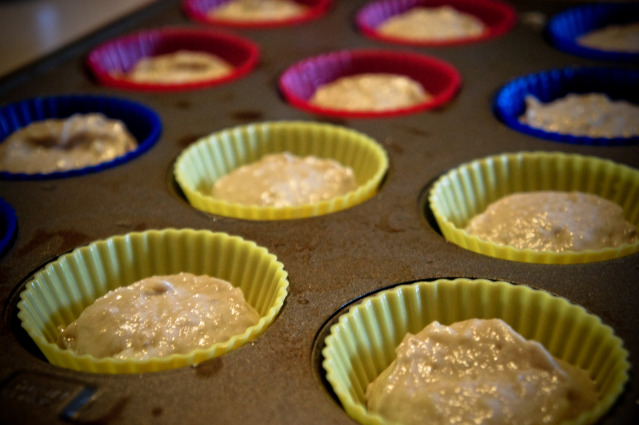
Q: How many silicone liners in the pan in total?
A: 12